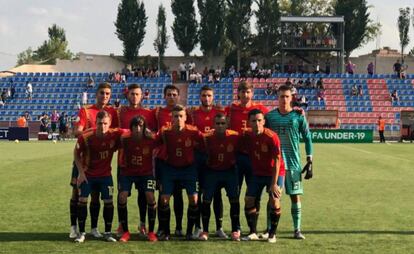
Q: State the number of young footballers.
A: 11